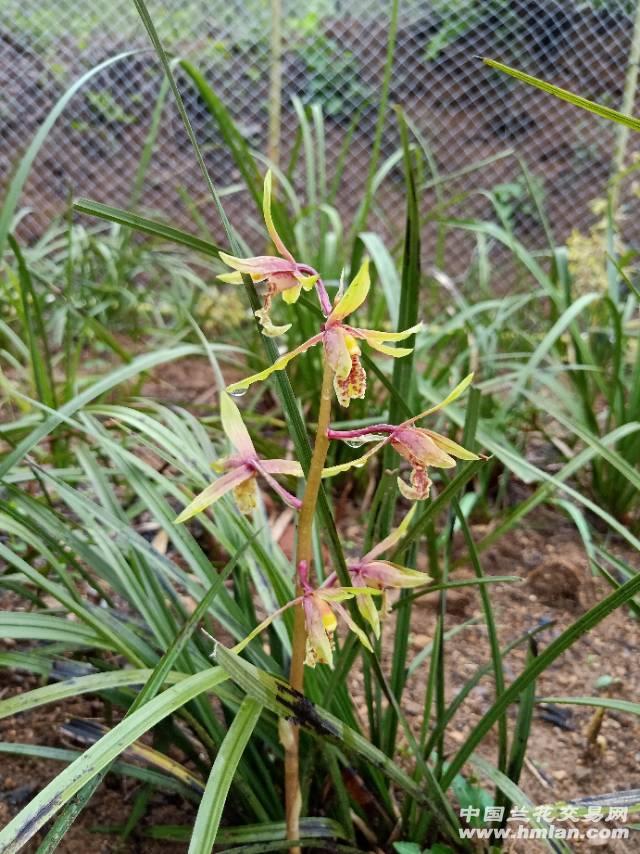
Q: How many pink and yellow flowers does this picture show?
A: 6